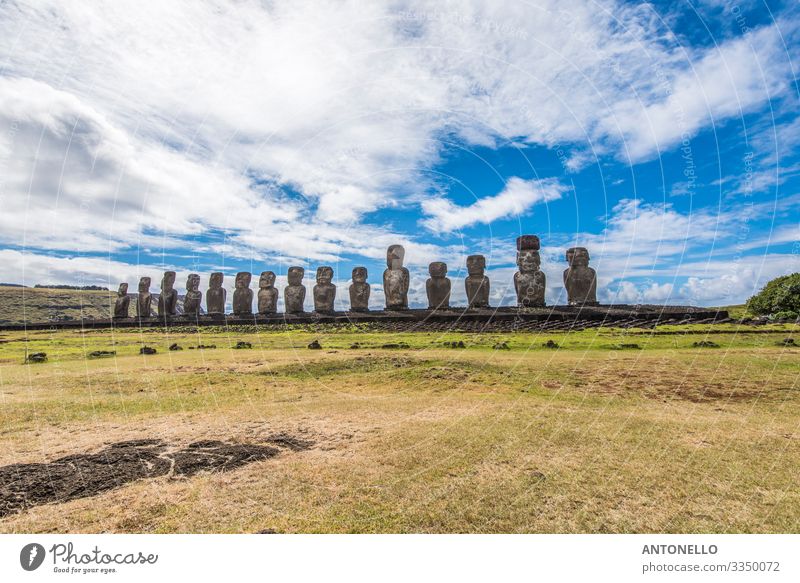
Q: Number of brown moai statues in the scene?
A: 15